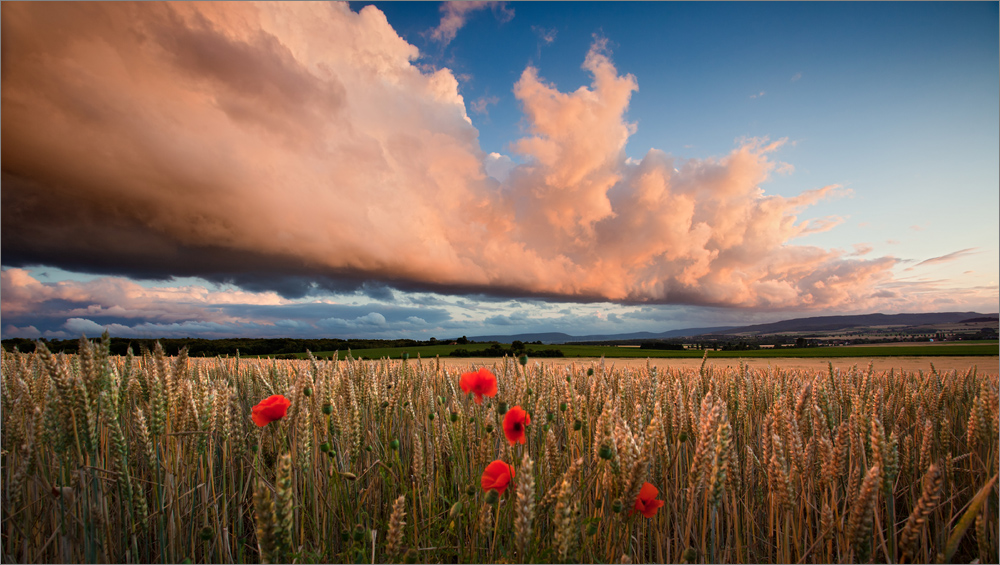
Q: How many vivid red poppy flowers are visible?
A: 5